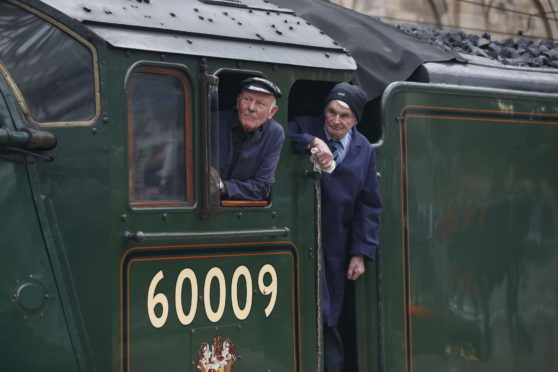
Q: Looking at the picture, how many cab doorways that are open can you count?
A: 1